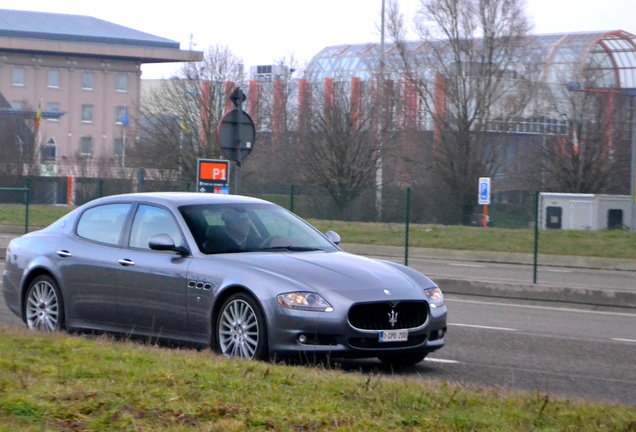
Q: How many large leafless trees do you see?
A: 4